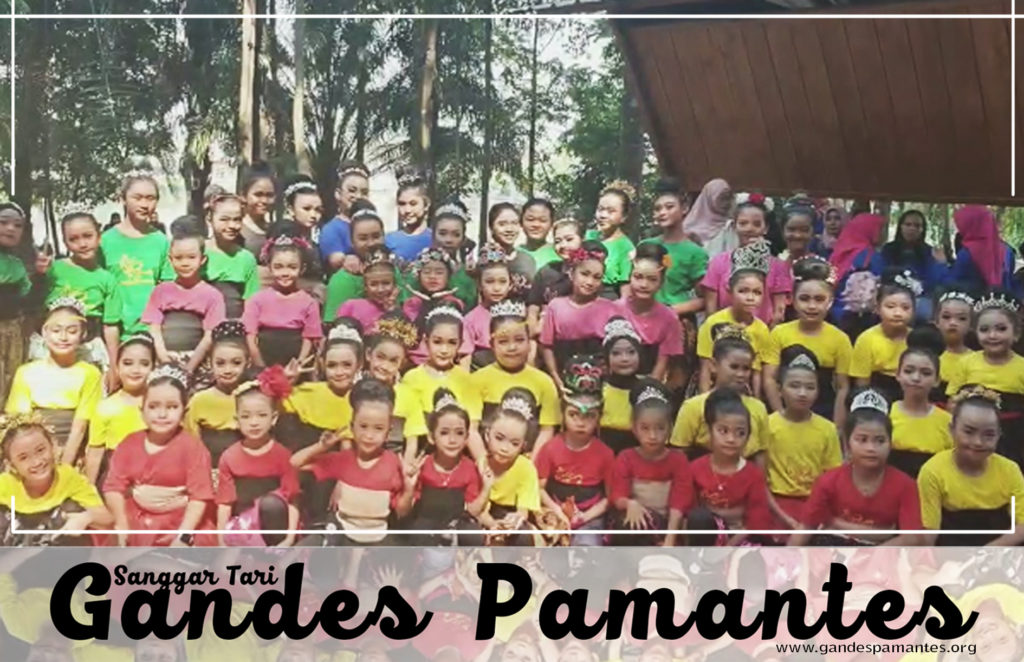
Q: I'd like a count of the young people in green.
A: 9